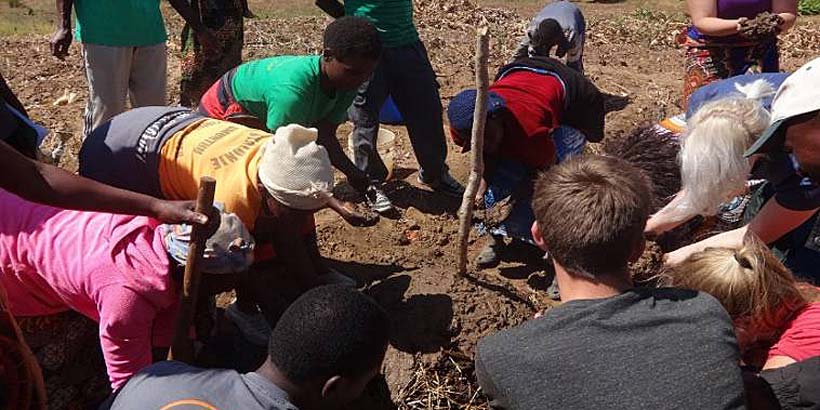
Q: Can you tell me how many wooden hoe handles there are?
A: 1